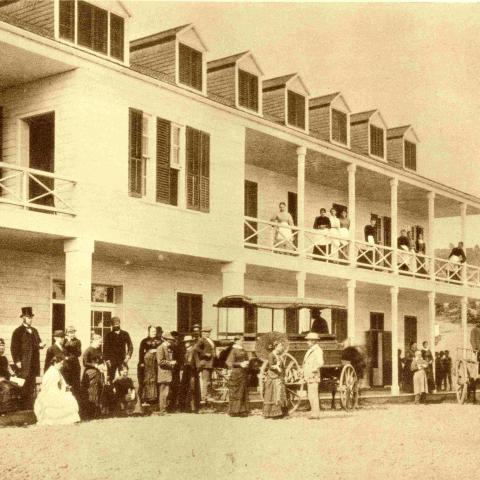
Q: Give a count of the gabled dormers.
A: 7